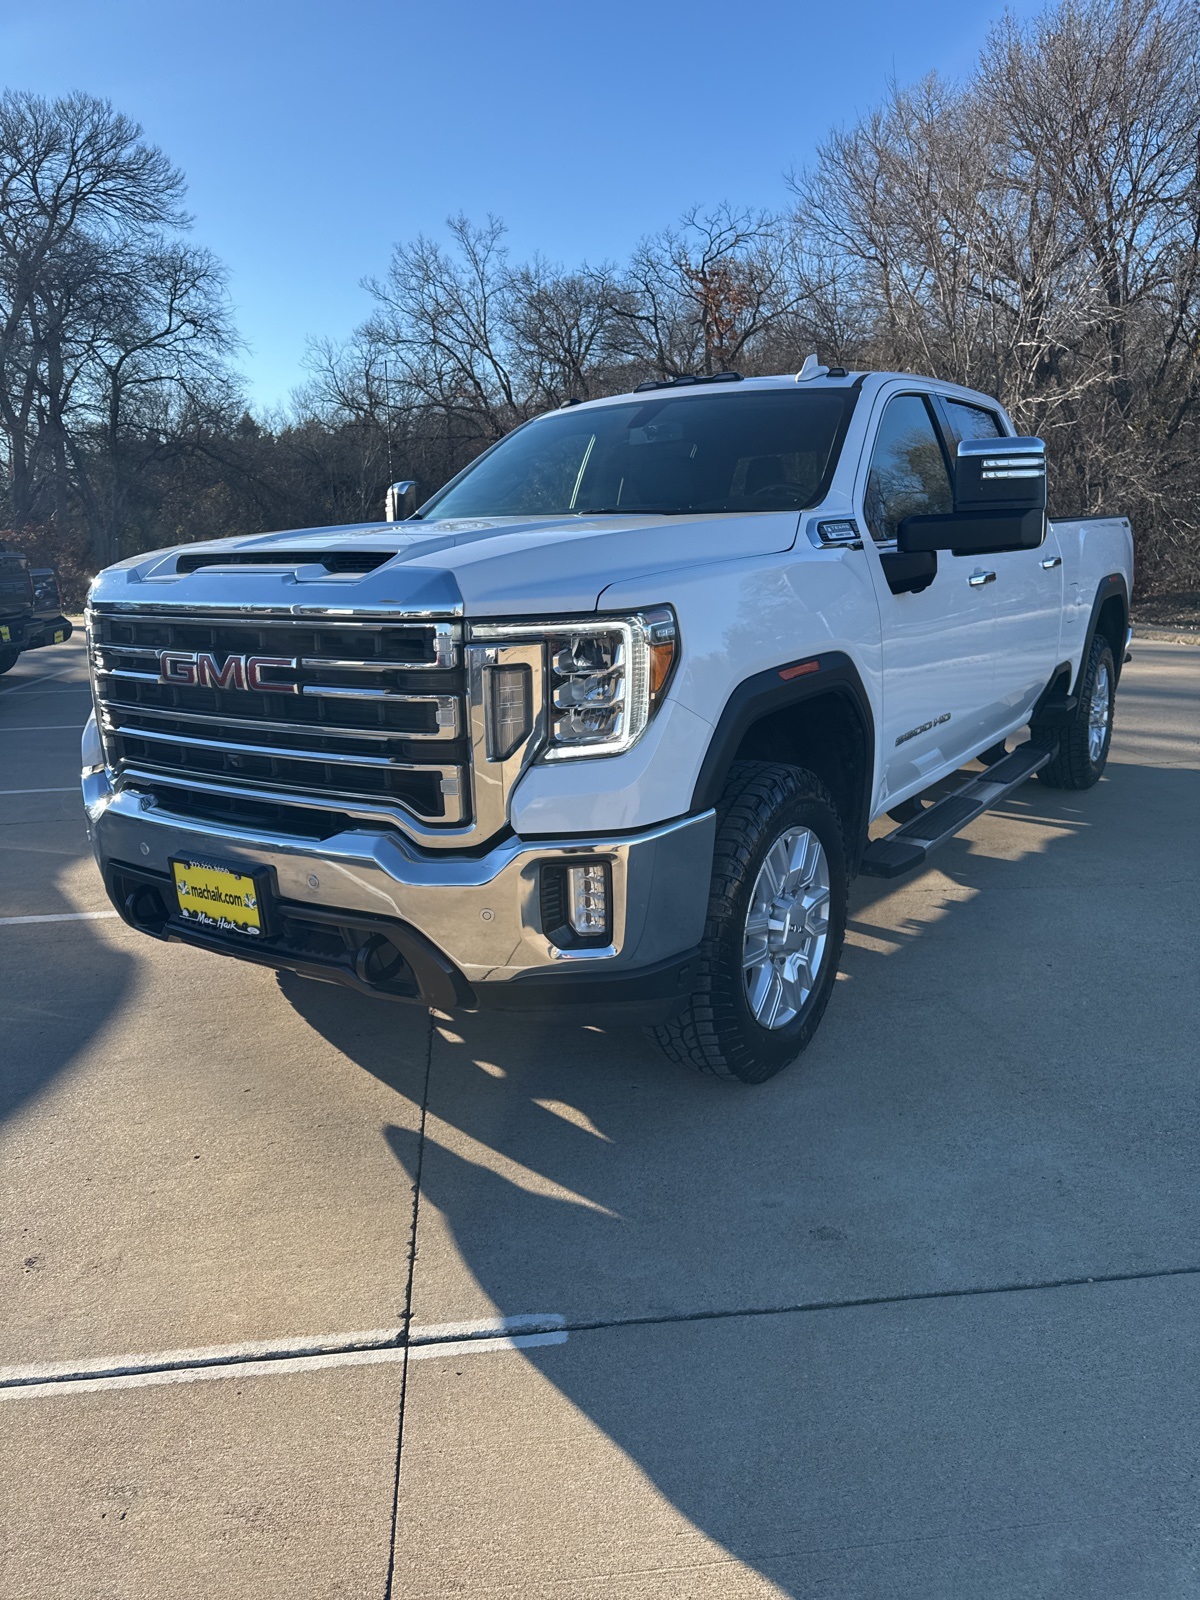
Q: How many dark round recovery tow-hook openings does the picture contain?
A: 2